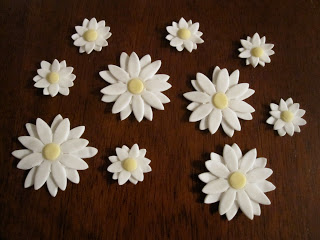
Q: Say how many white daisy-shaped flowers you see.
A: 10